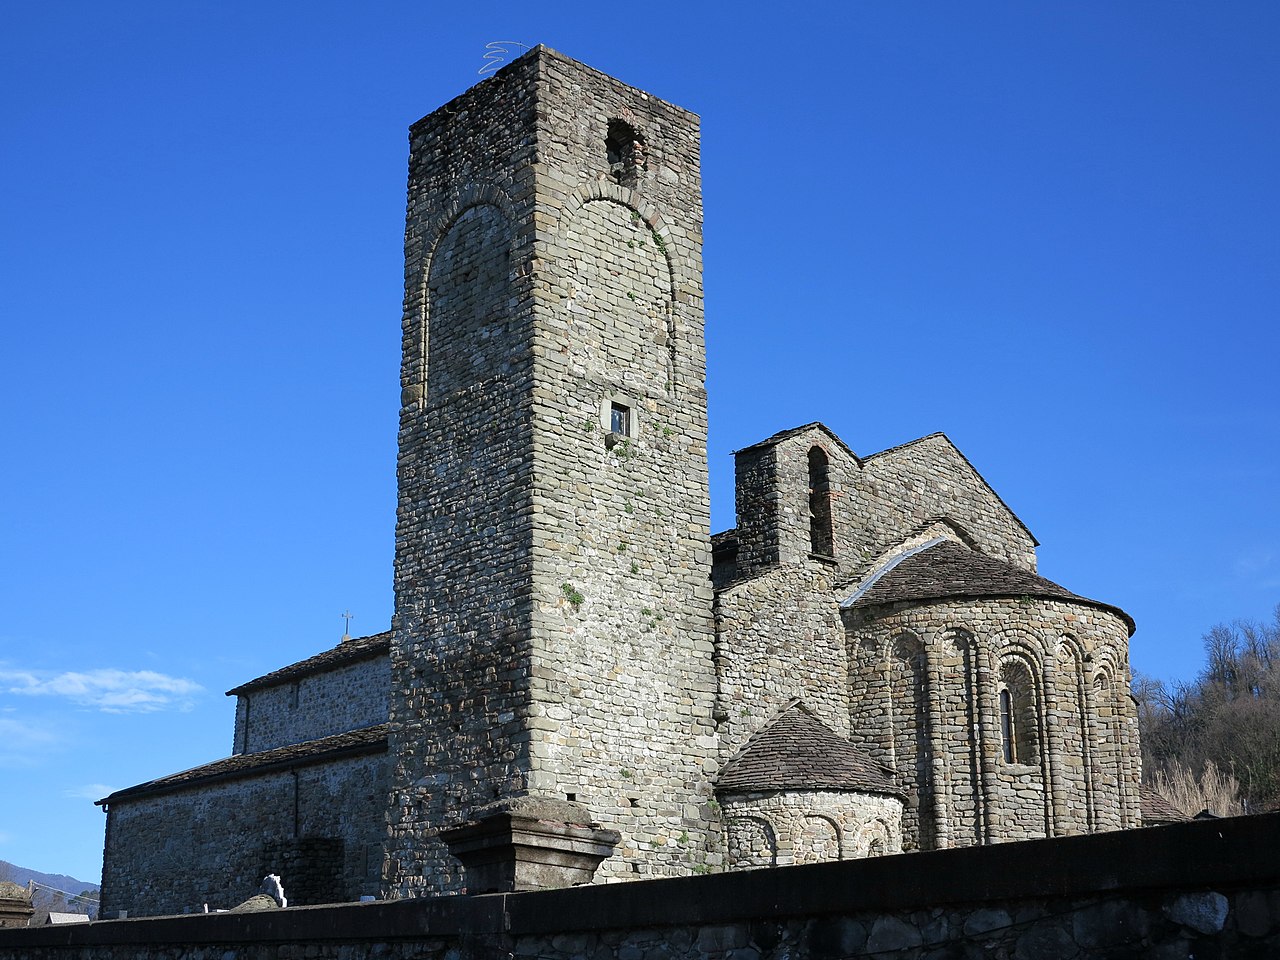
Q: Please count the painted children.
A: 0